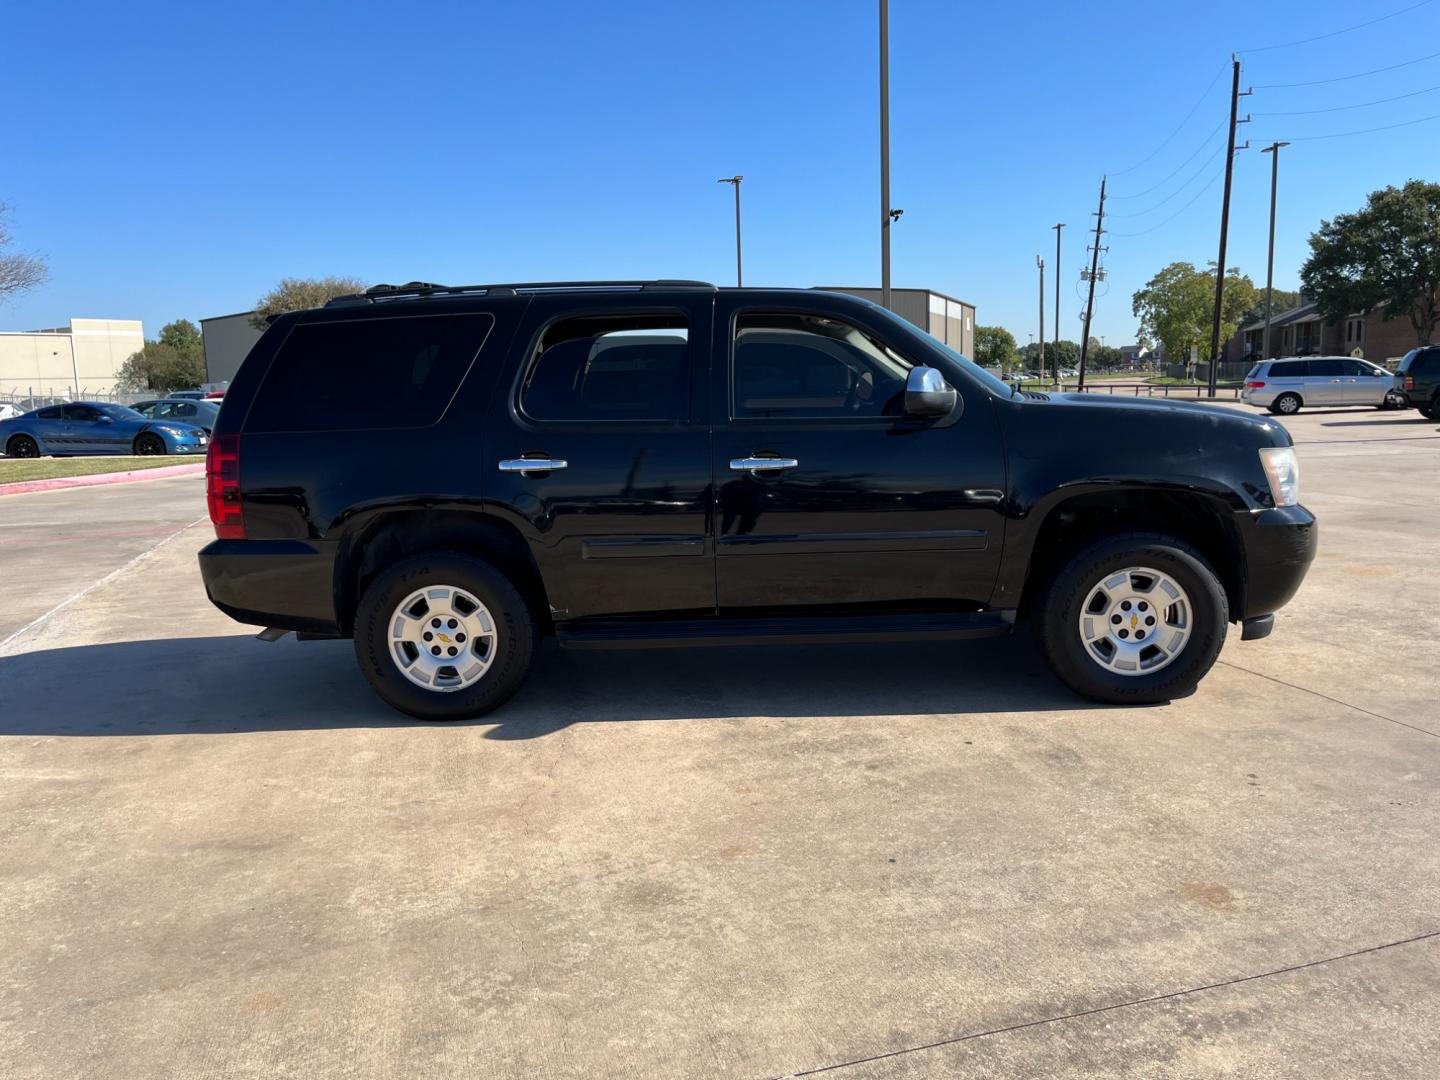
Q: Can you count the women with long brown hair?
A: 0